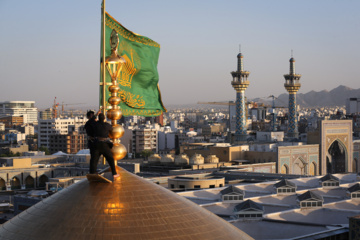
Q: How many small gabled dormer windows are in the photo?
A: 6